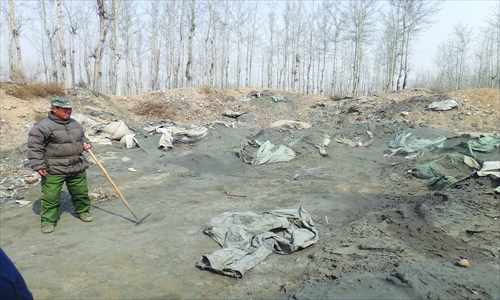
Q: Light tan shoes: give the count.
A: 2